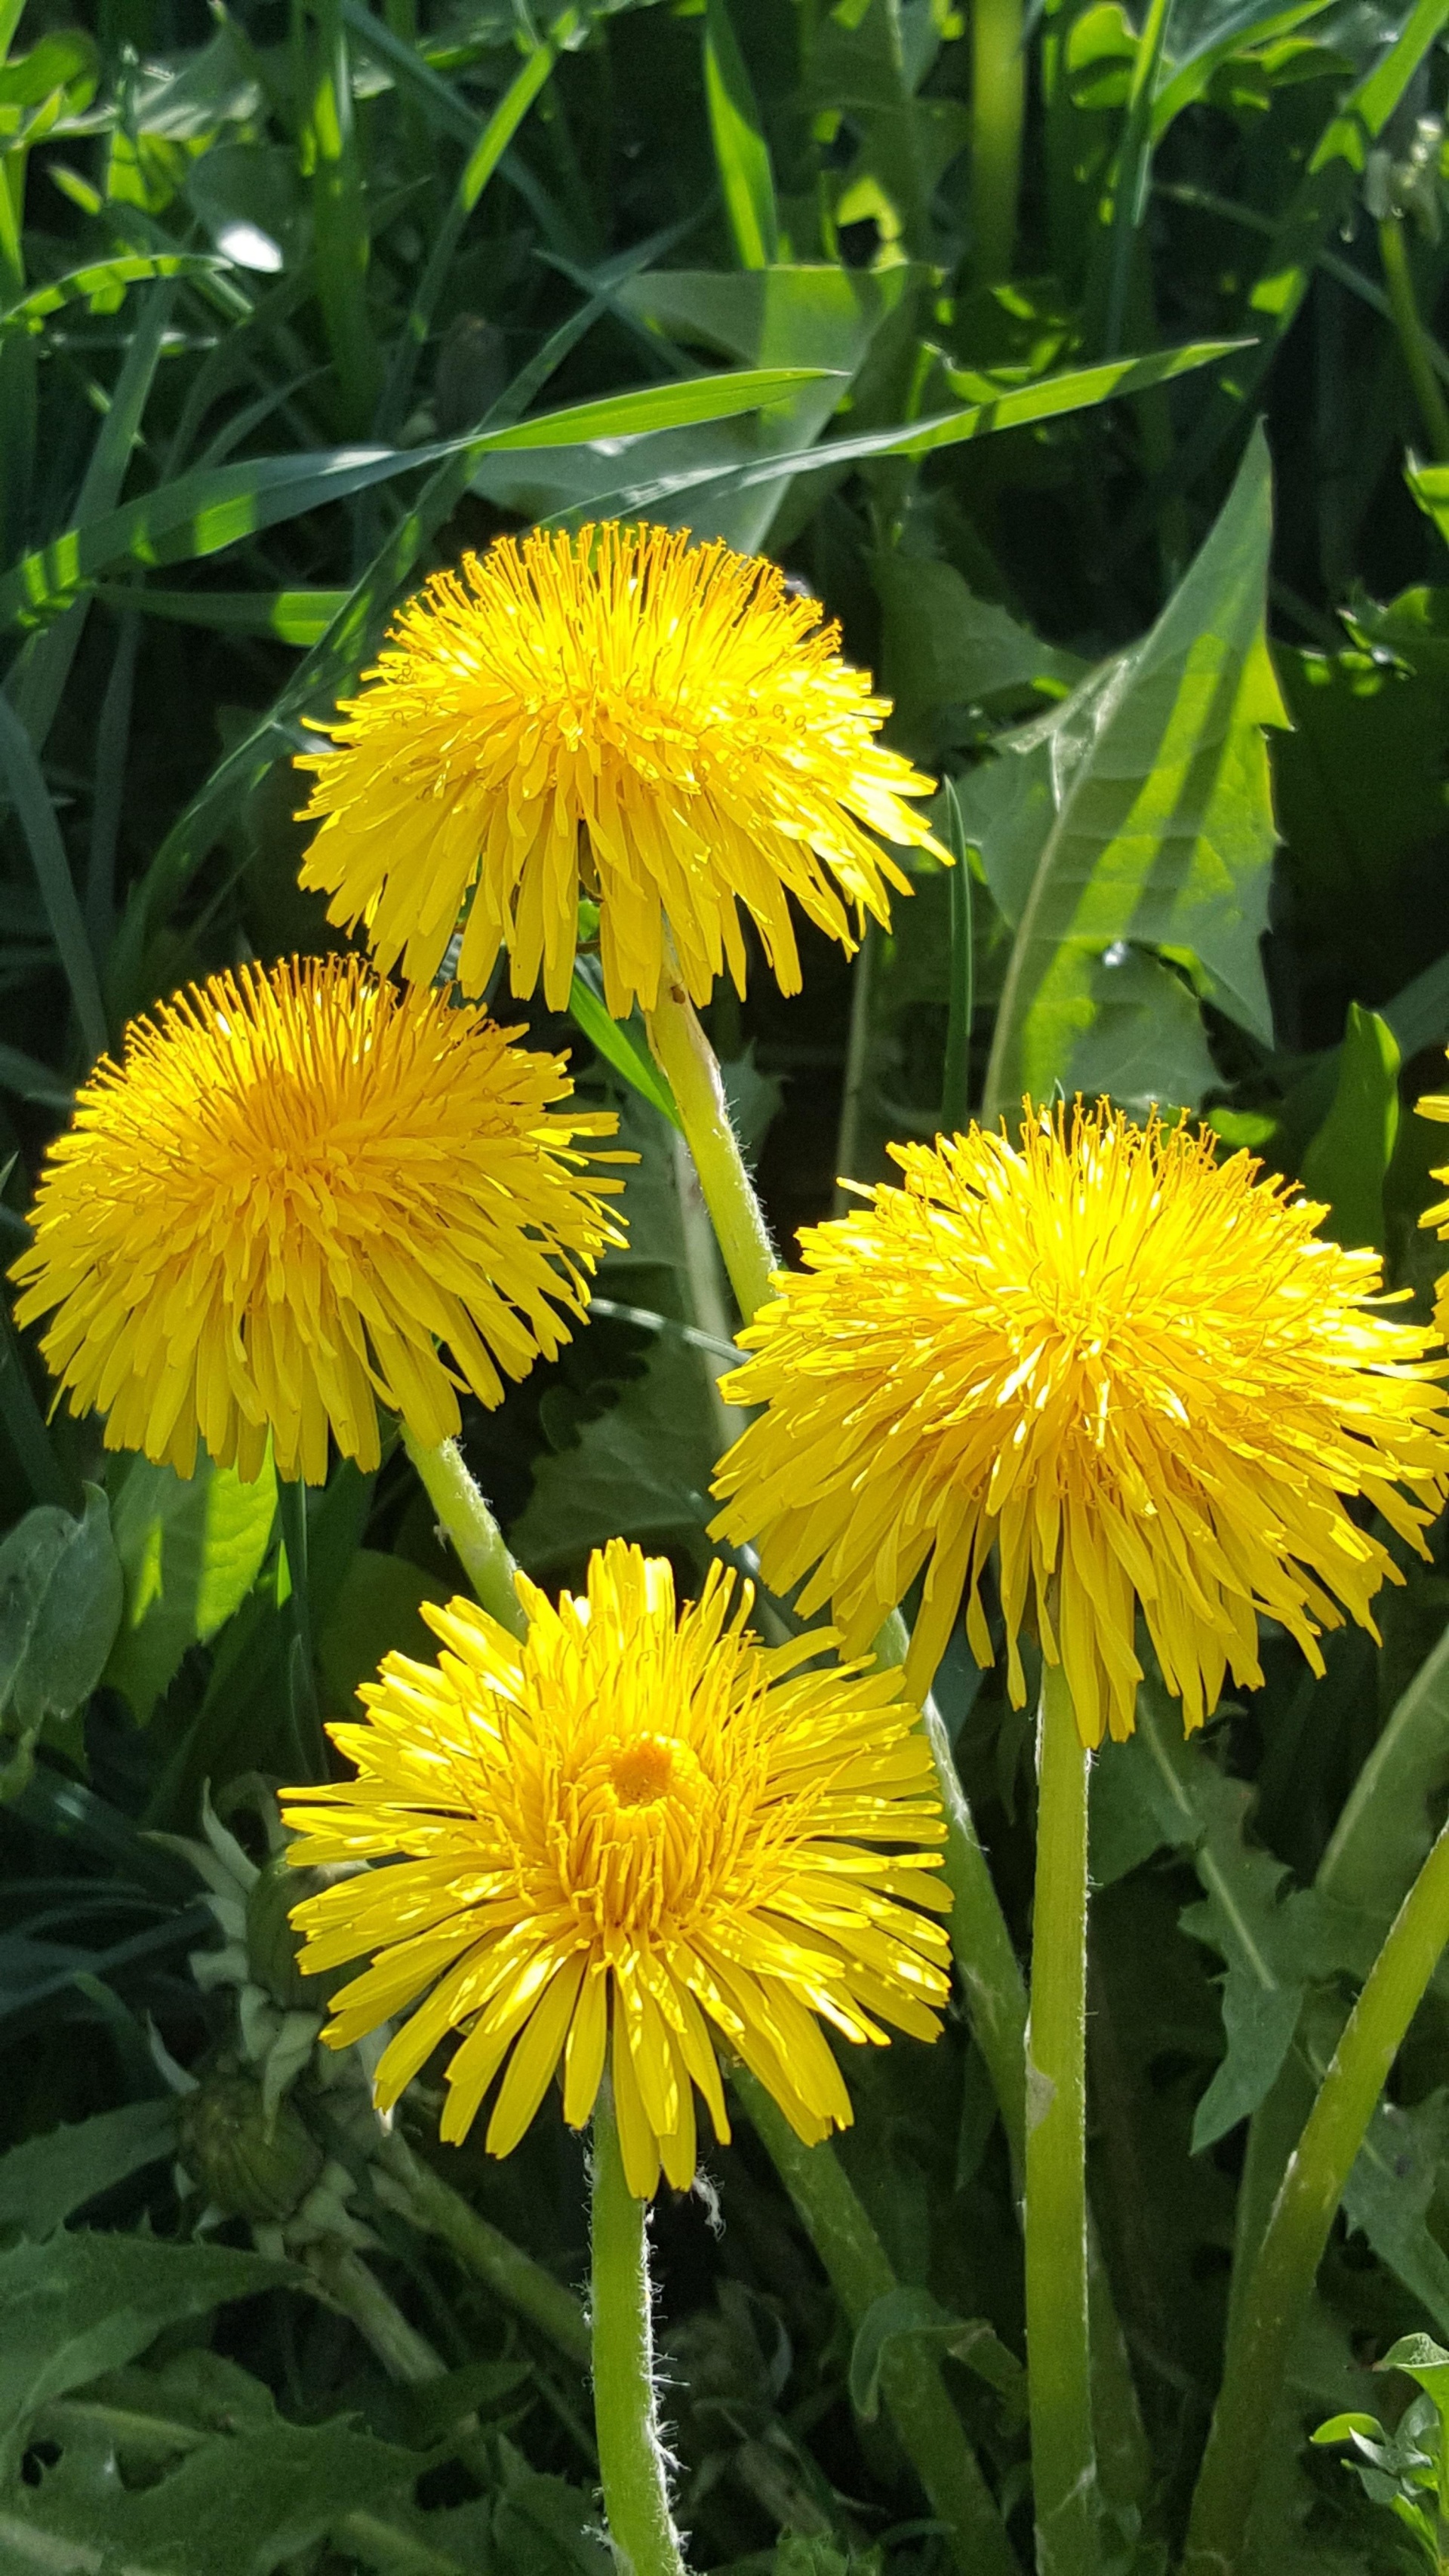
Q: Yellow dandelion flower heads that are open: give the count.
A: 4